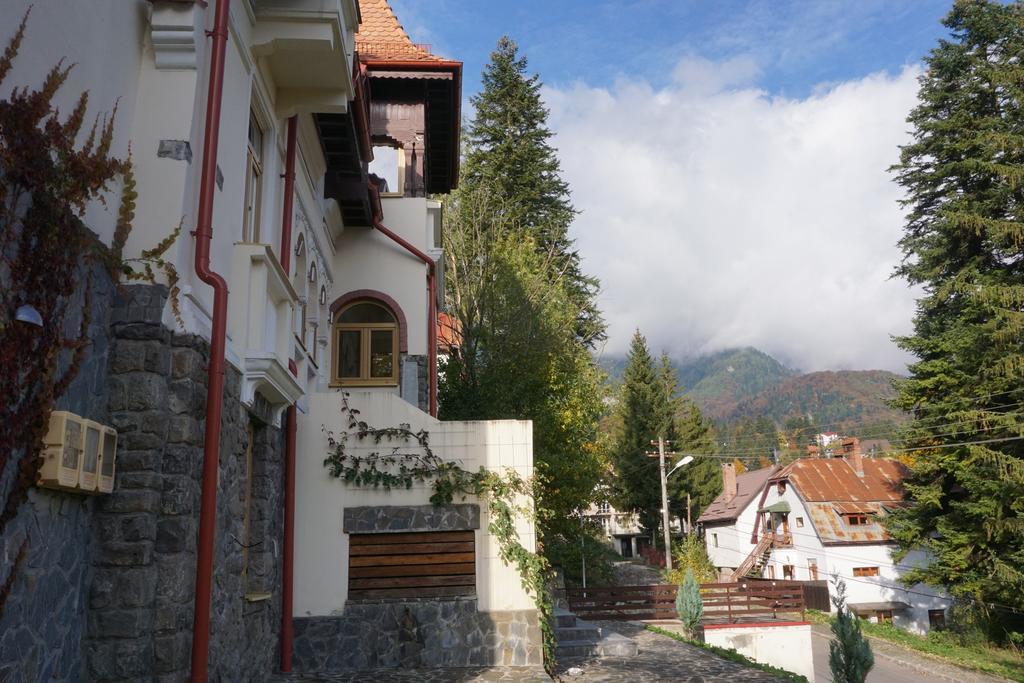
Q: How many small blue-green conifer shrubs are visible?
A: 2